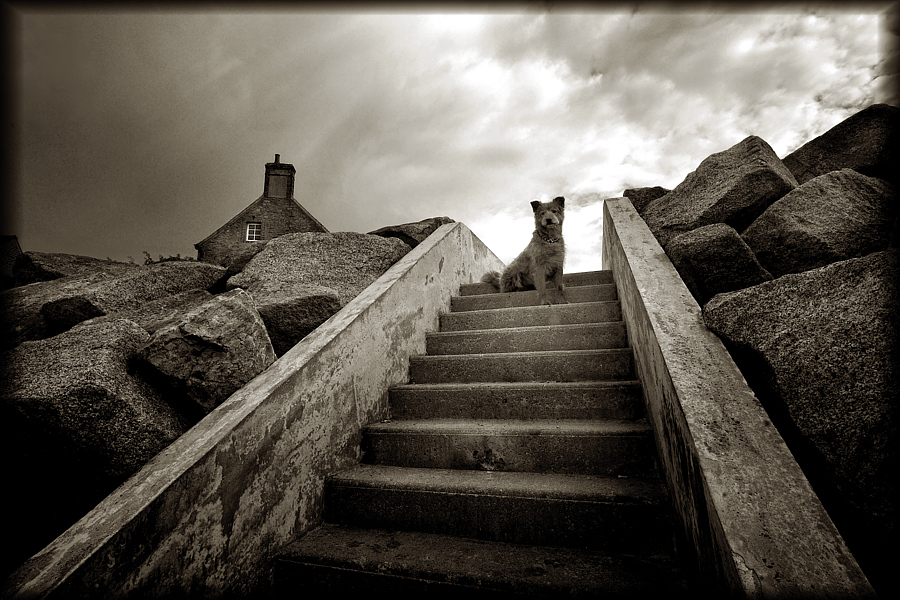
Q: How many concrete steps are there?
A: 9